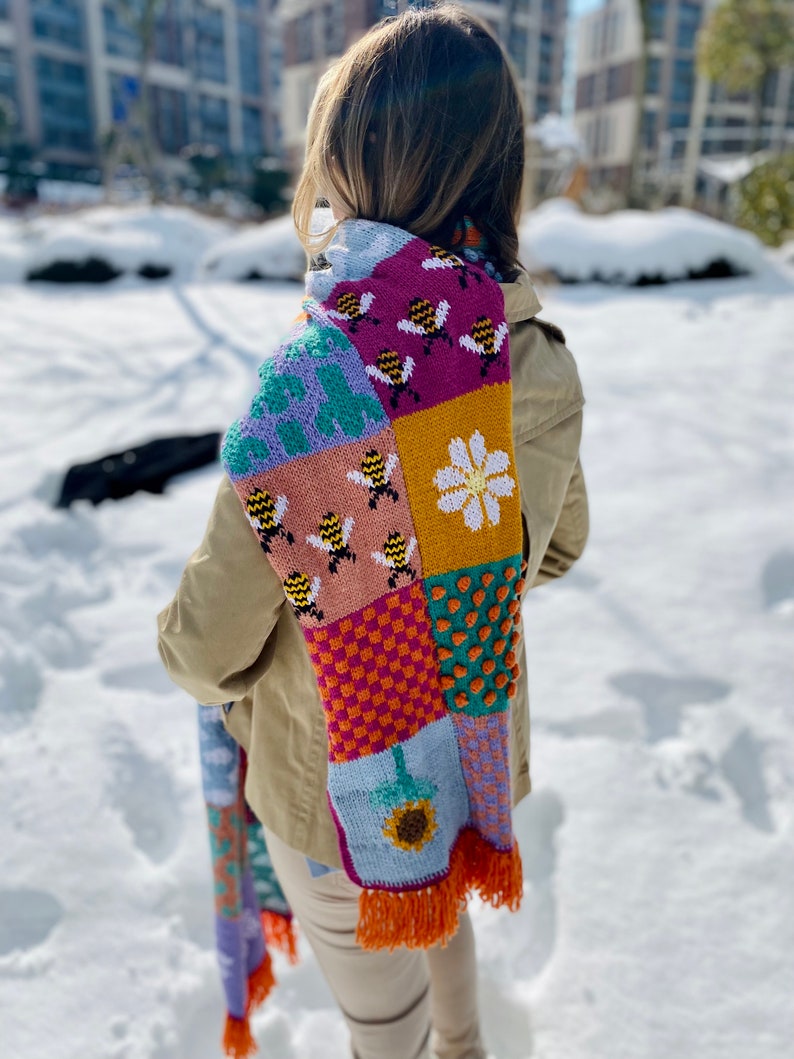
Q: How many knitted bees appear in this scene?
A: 10